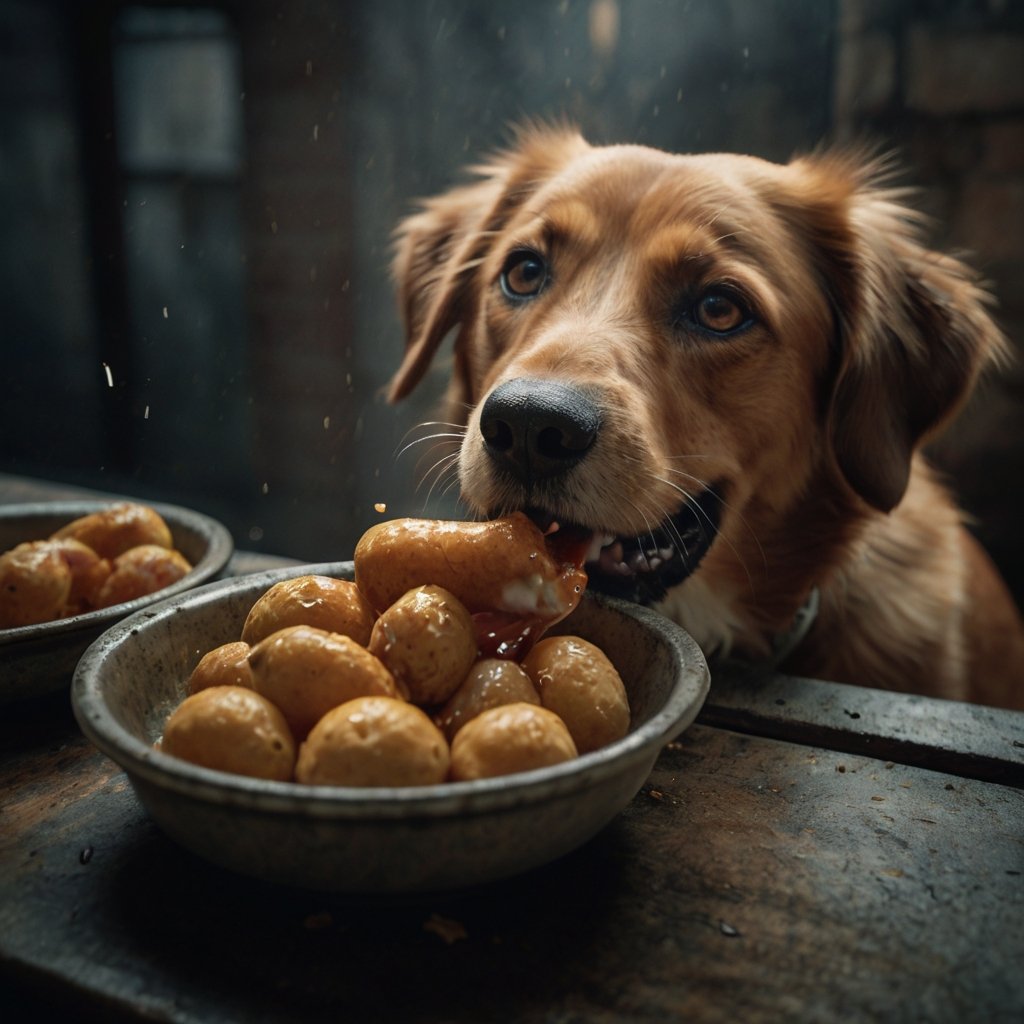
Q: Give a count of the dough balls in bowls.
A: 14